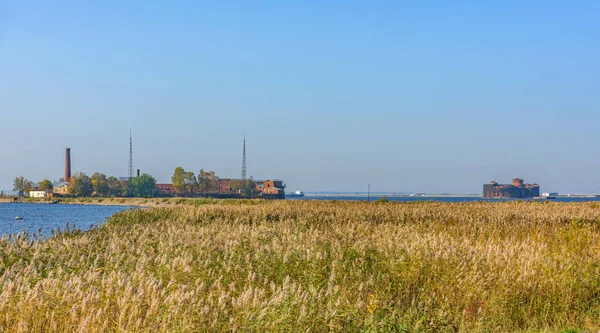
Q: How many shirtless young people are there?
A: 0